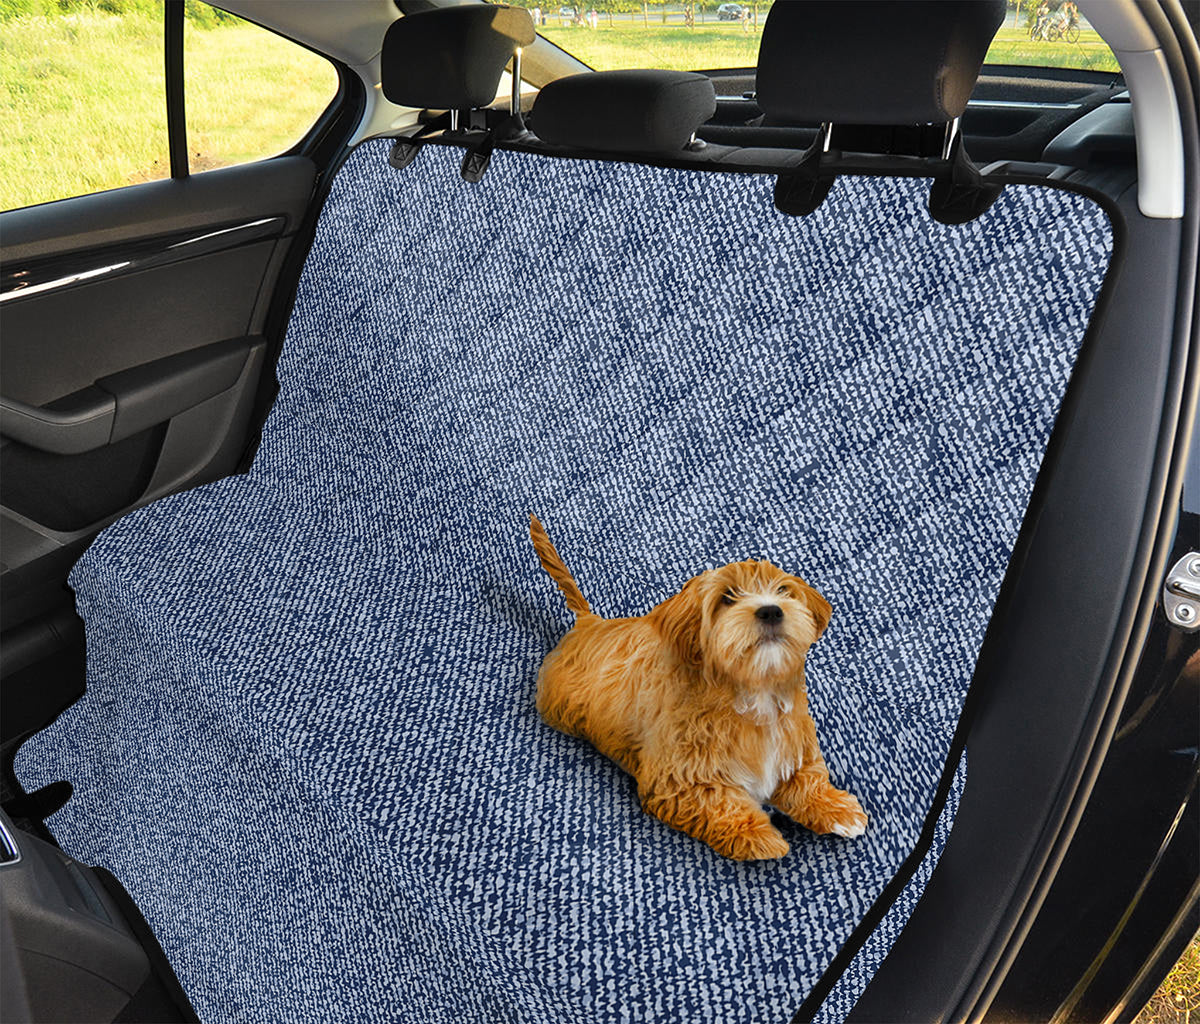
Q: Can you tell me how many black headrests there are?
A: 3